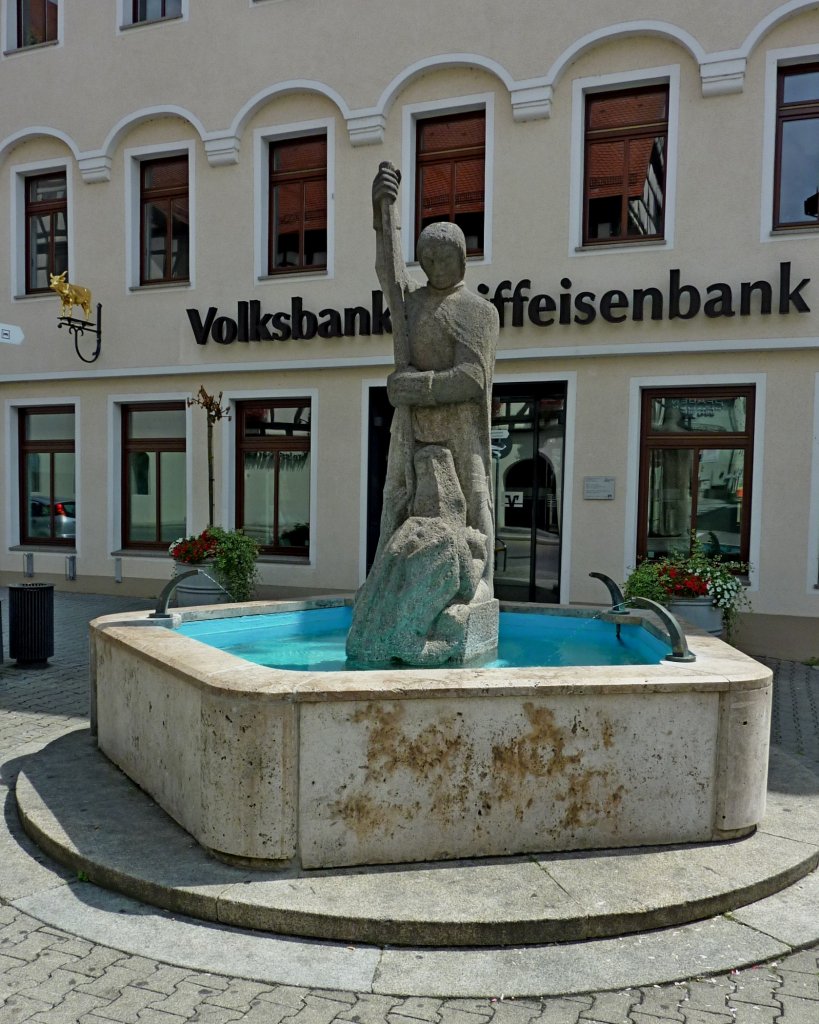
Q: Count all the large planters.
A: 2